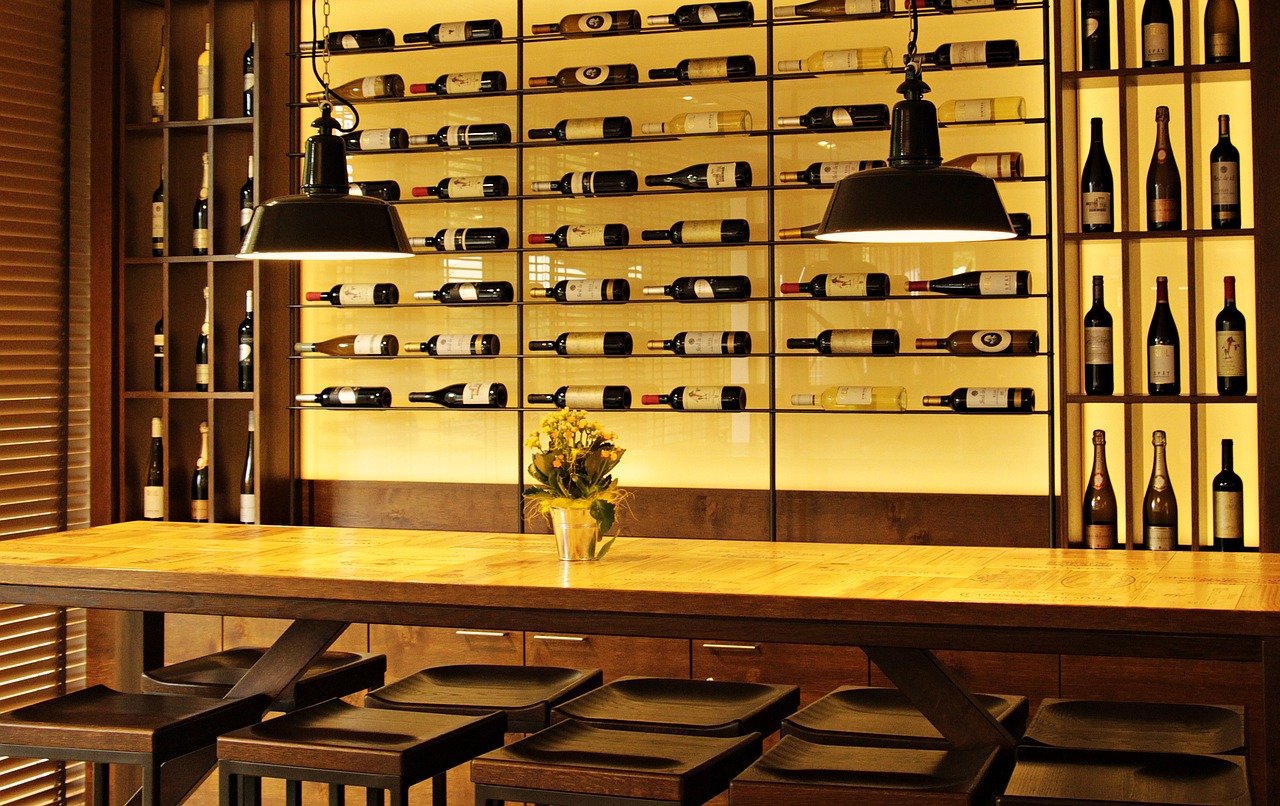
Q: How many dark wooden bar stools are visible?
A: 10